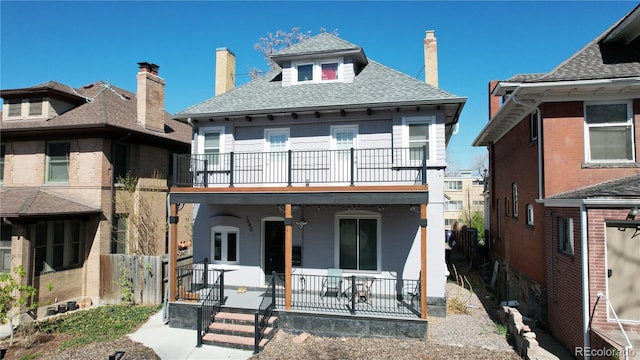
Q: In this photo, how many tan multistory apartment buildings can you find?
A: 1